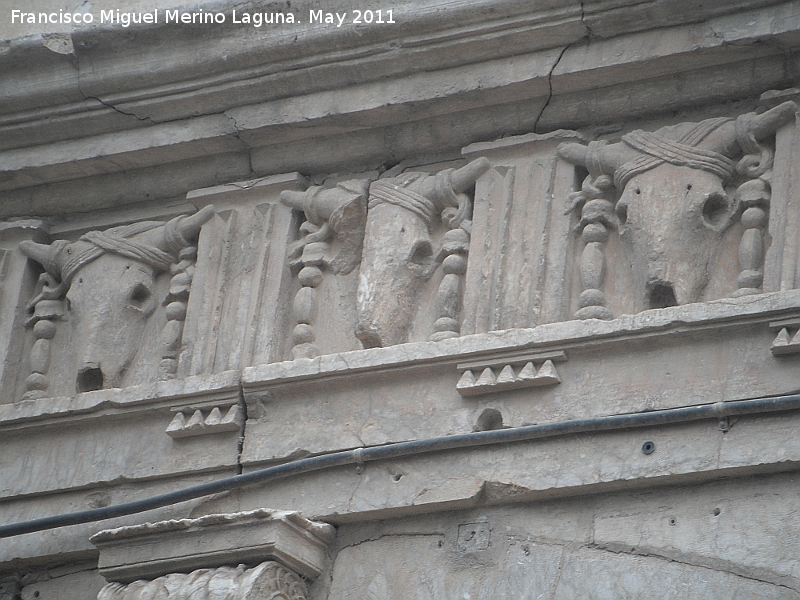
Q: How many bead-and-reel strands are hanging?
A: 6